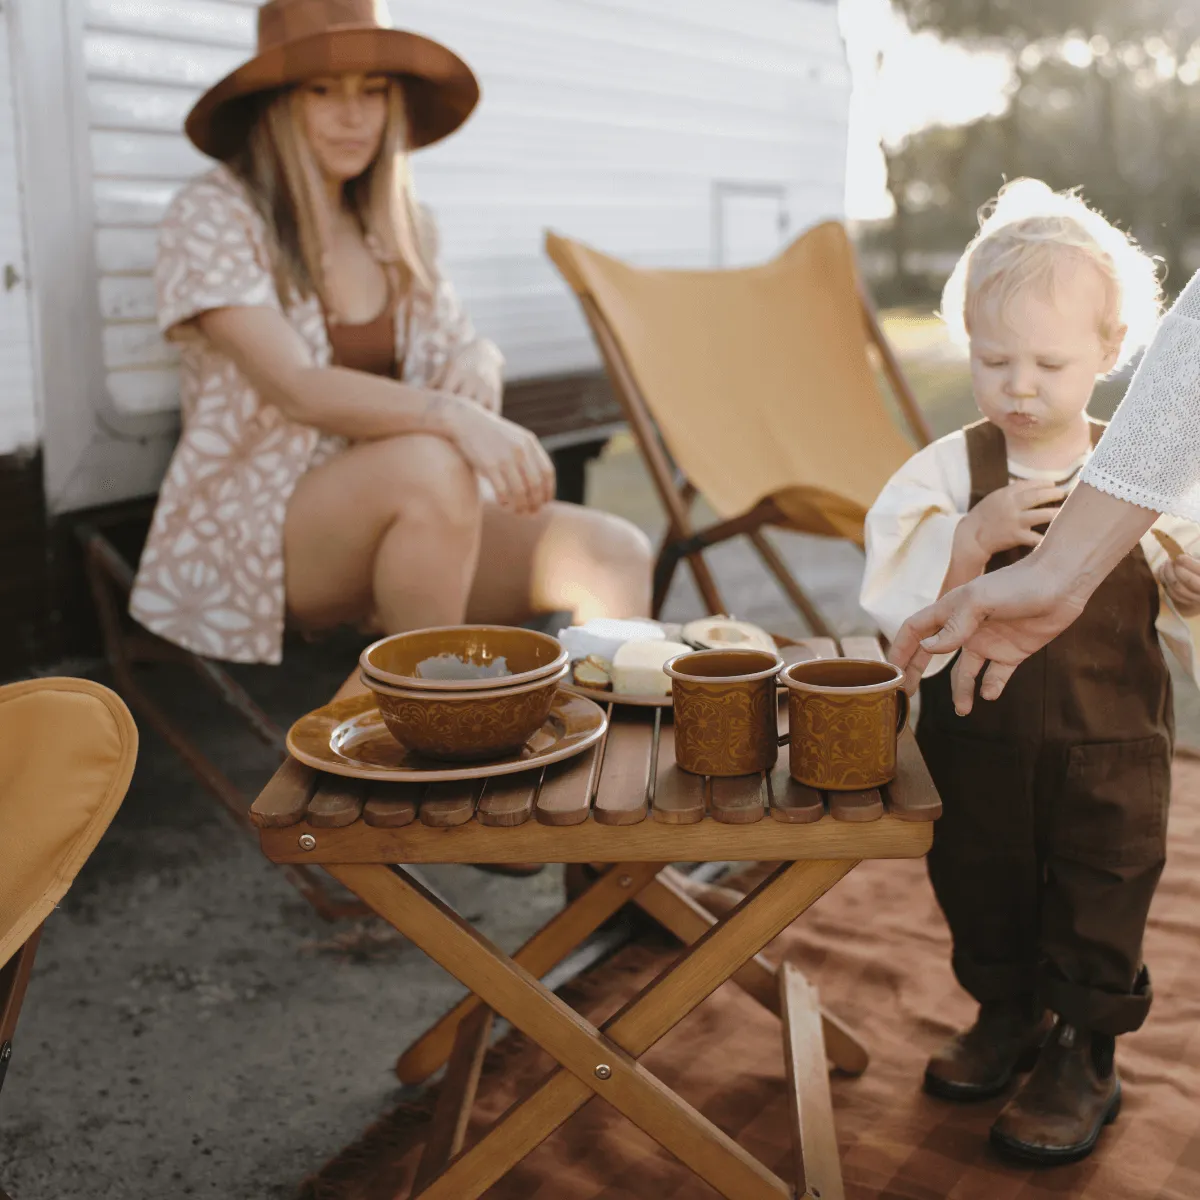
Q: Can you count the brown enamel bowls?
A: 2